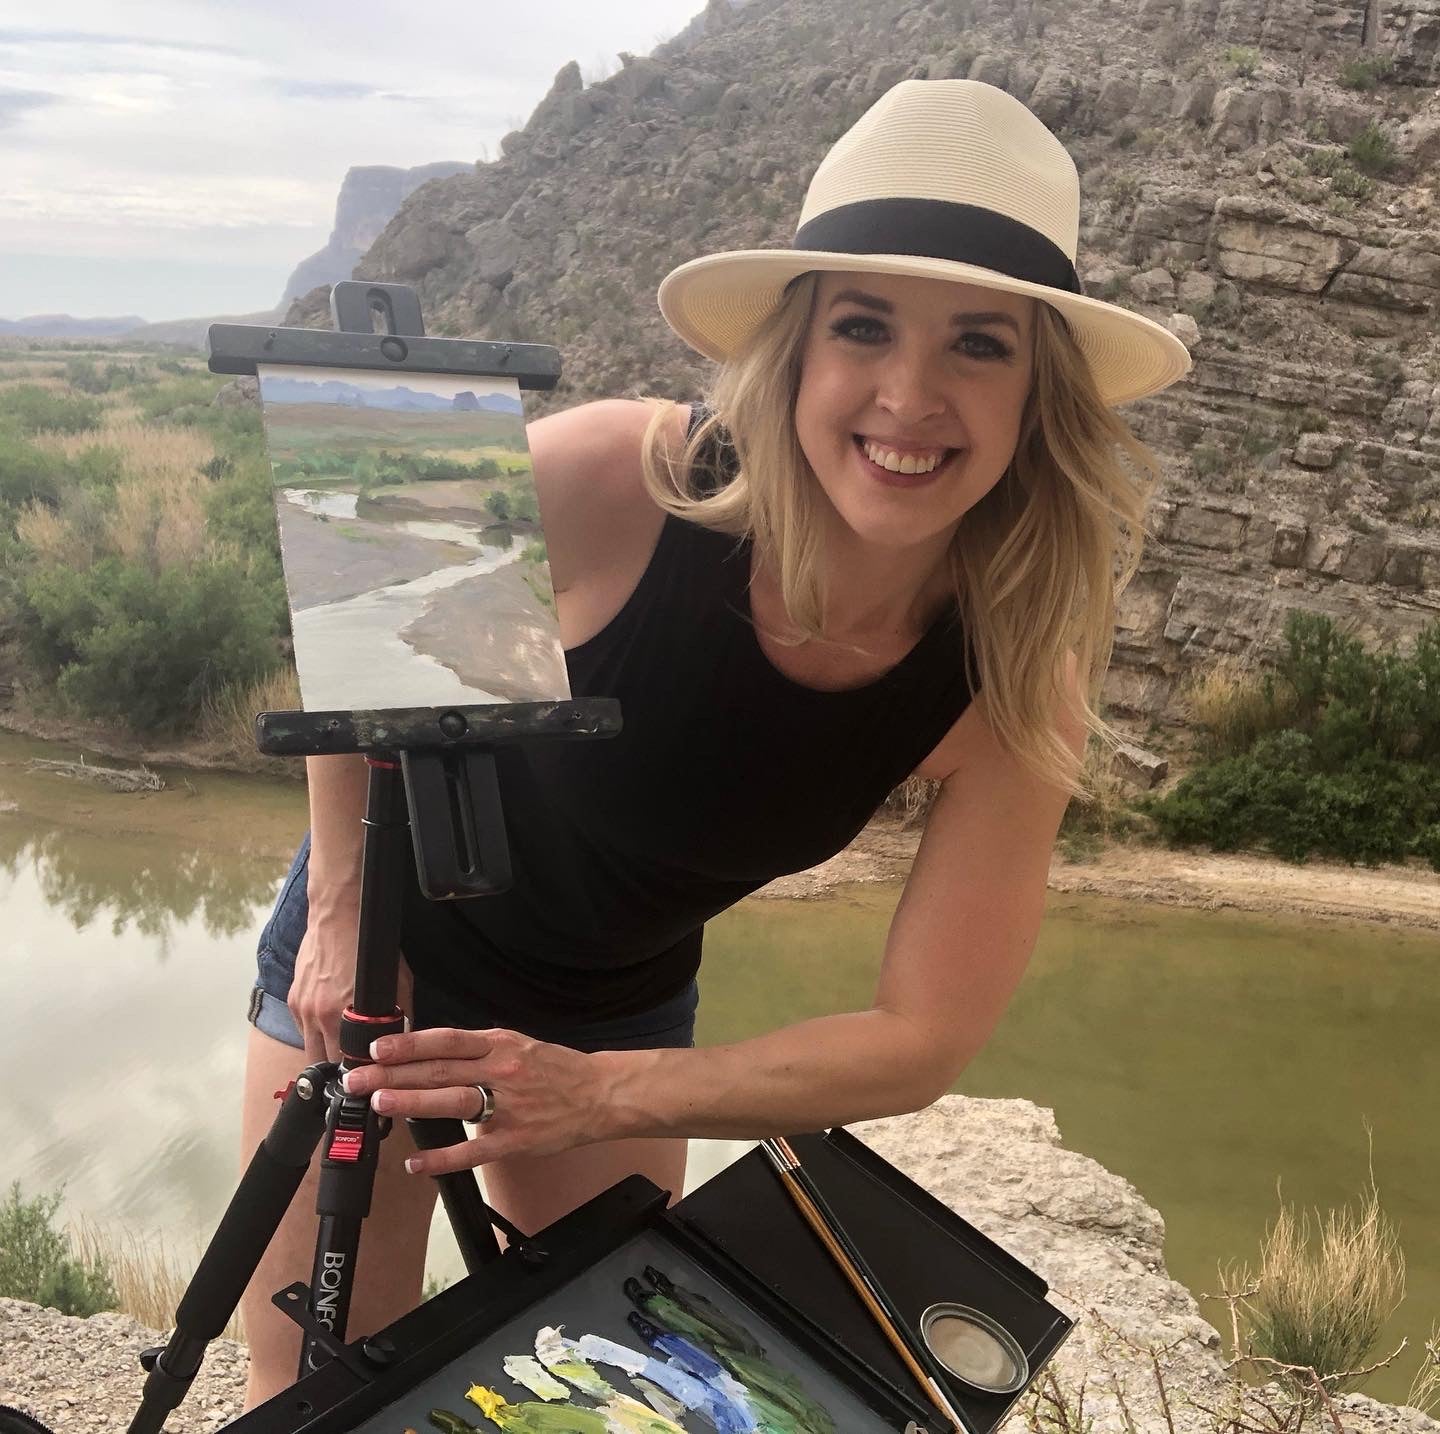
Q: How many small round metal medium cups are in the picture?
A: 1